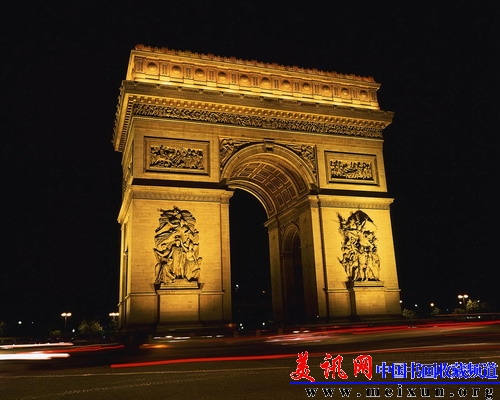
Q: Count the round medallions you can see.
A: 11